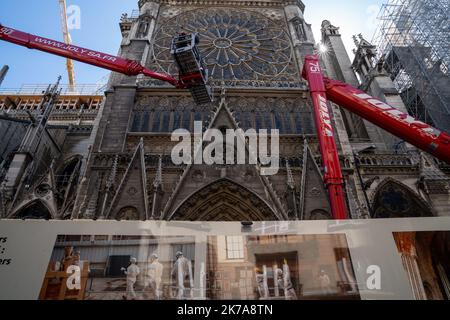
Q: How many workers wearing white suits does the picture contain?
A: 3